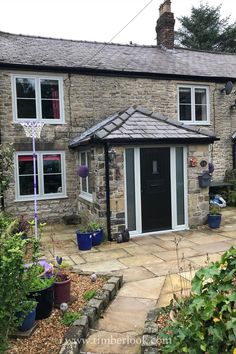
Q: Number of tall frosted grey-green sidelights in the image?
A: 2